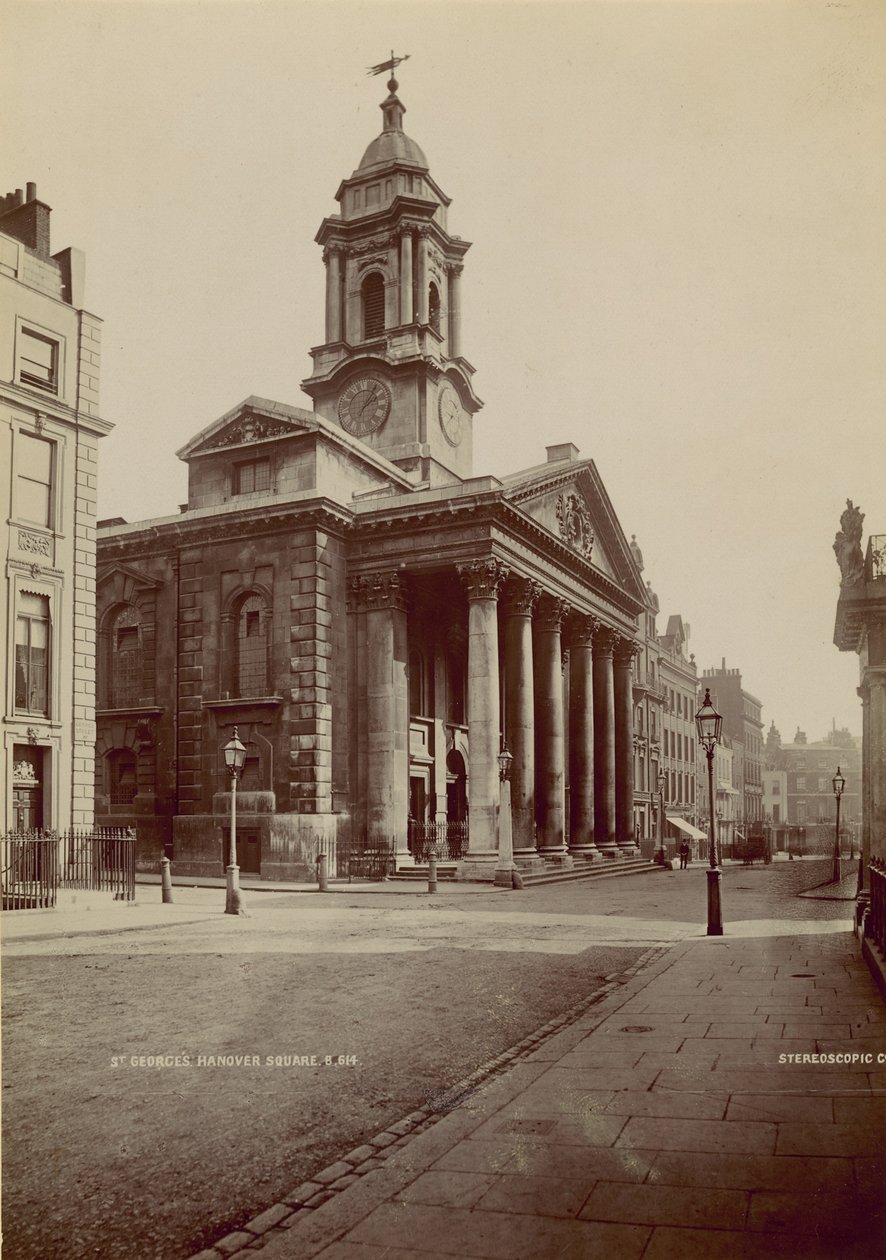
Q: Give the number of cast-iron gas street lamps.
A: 5